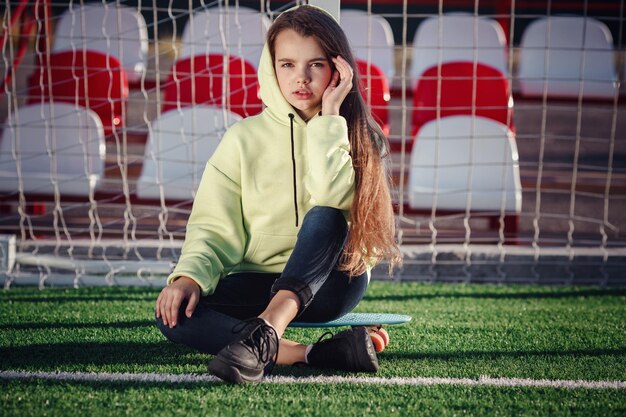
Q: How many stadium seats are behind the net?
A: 12